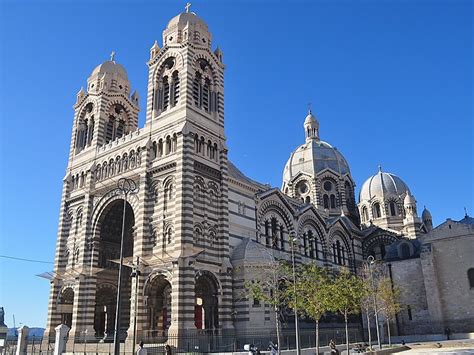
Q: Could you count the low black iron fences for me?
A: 1